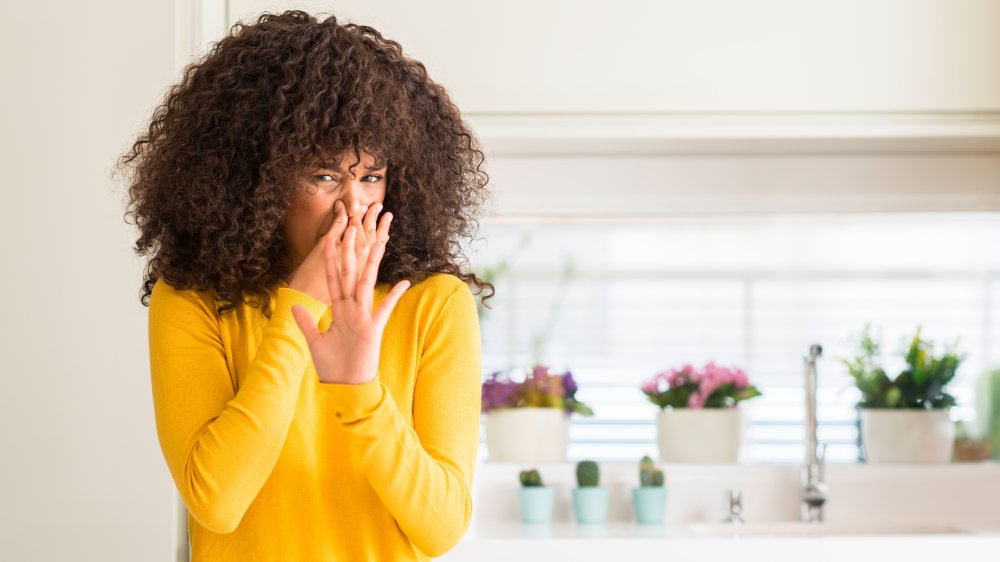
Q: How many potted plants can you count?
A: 6